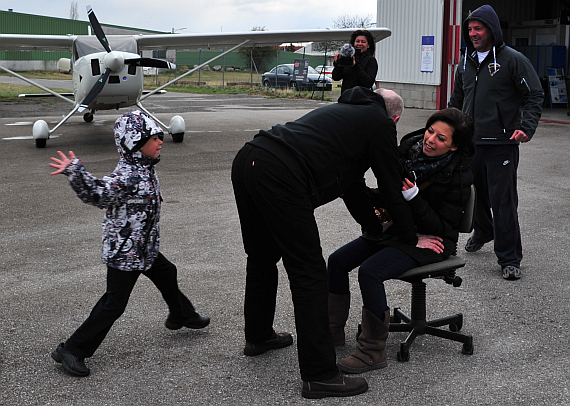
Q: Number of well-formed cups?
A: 0